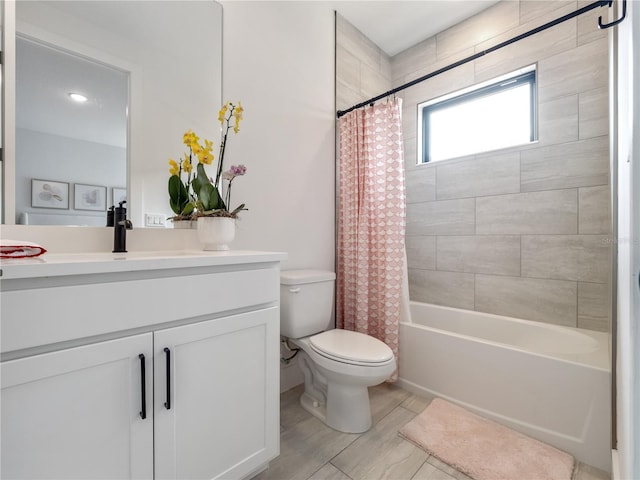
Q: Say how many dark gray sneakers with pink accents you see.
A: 0